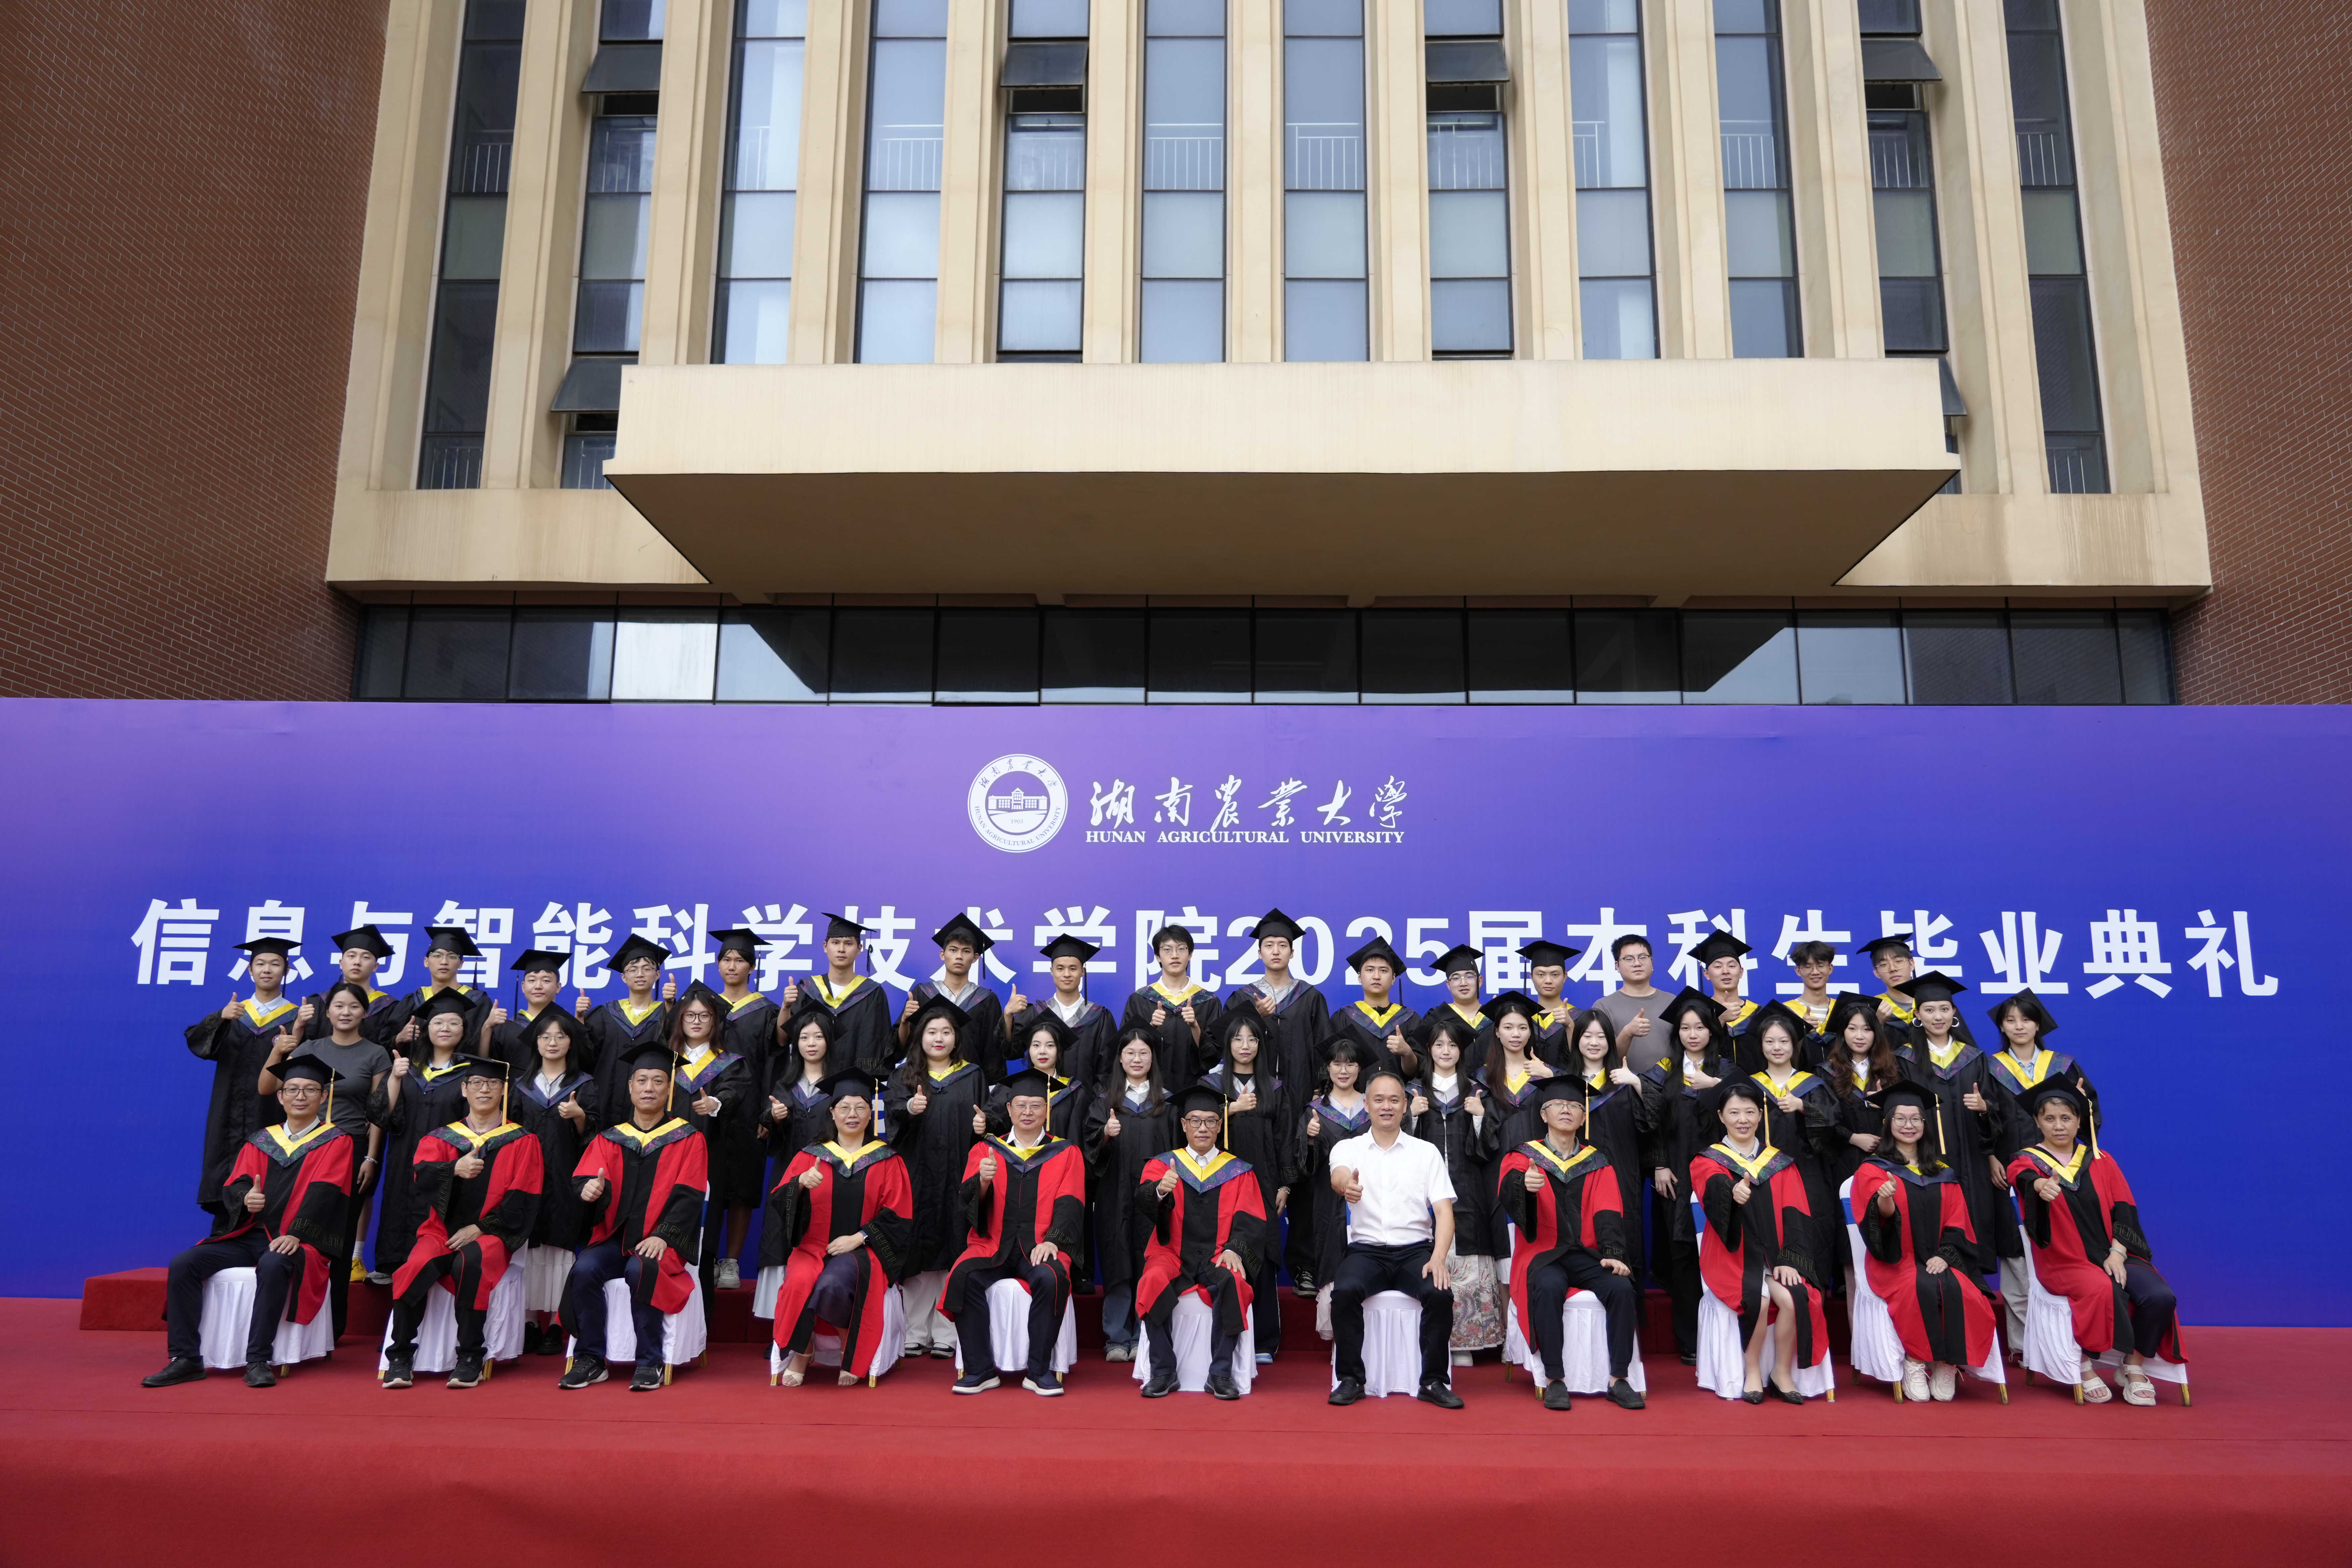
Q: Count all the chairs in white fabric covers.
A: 11